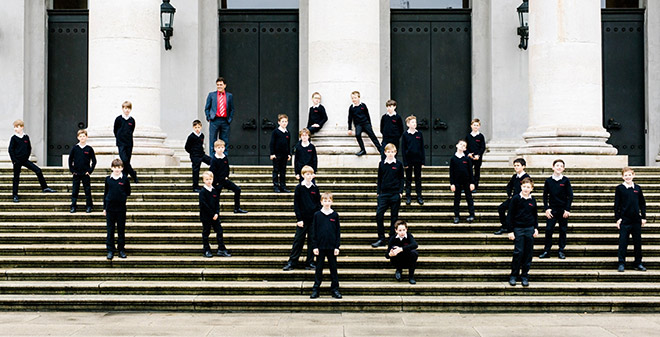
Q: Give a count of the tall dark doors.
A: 4